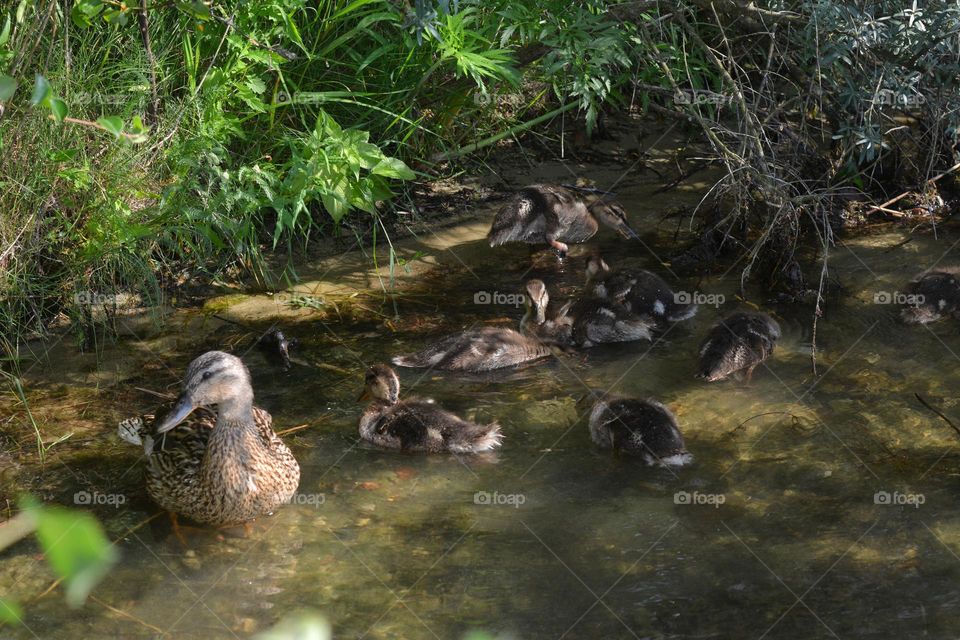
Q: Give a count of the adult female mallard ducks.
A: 1